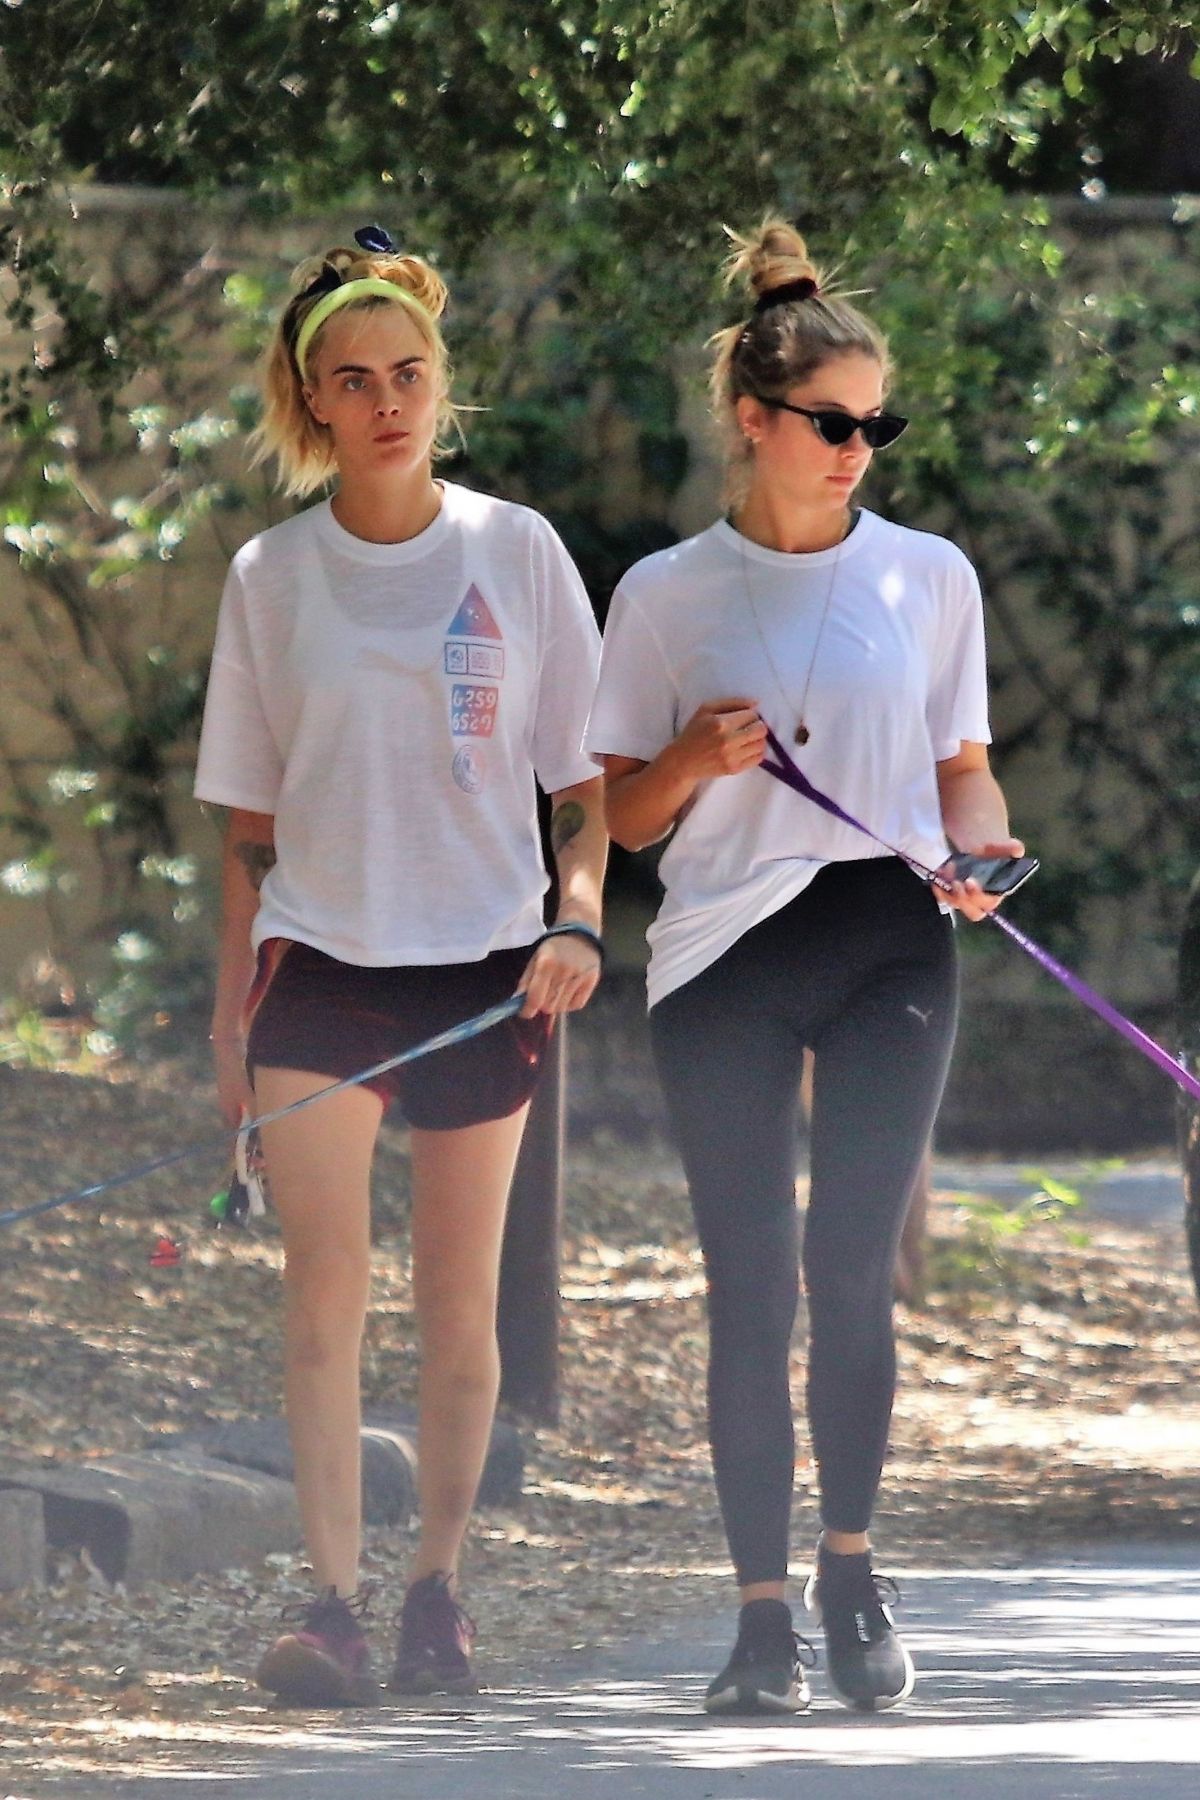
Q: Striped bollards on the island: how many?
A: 0